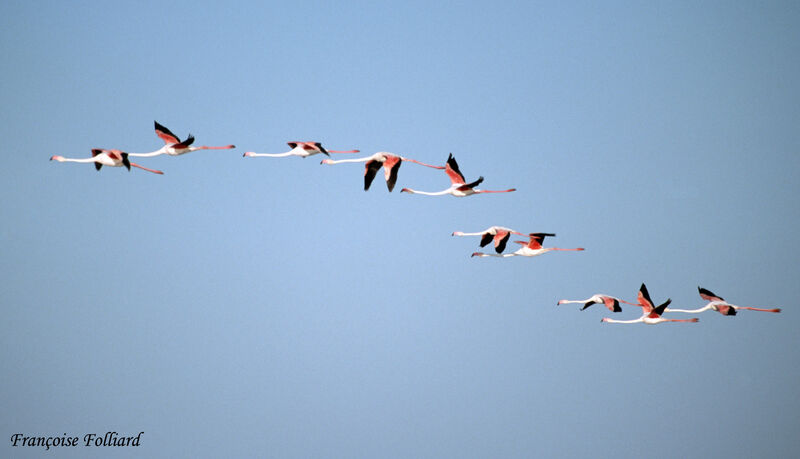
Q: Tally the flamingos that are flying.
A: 10